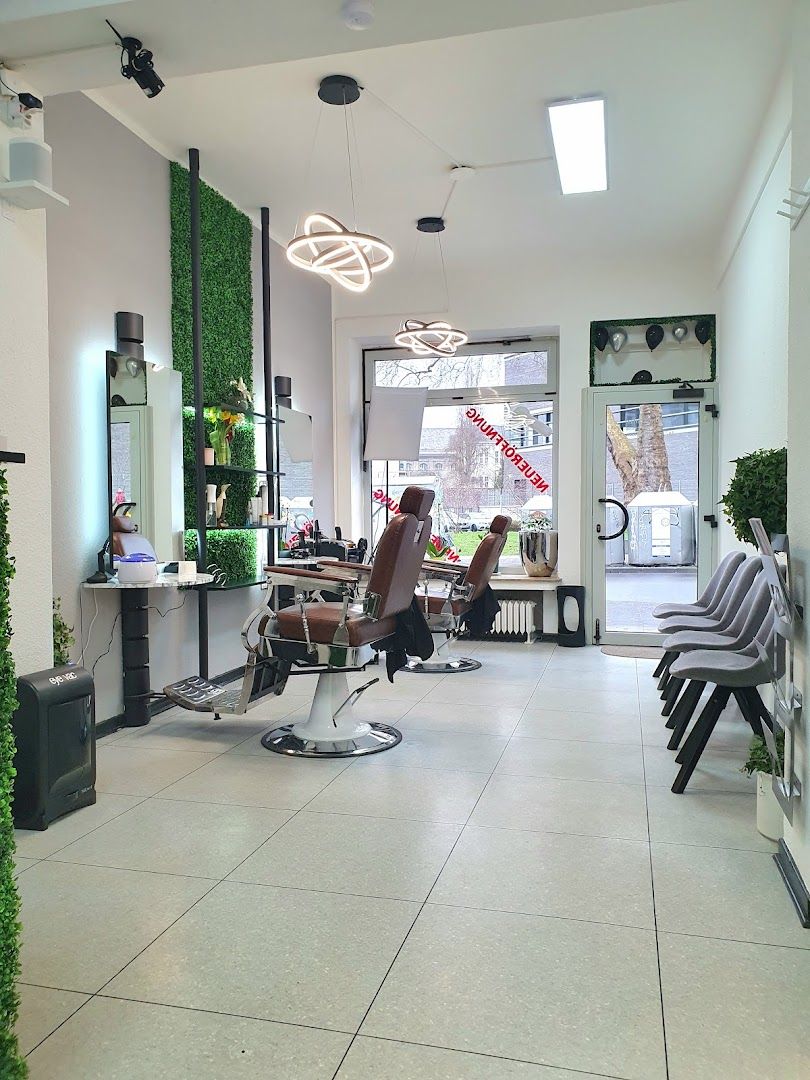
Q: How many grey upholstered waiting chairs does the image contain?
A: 4